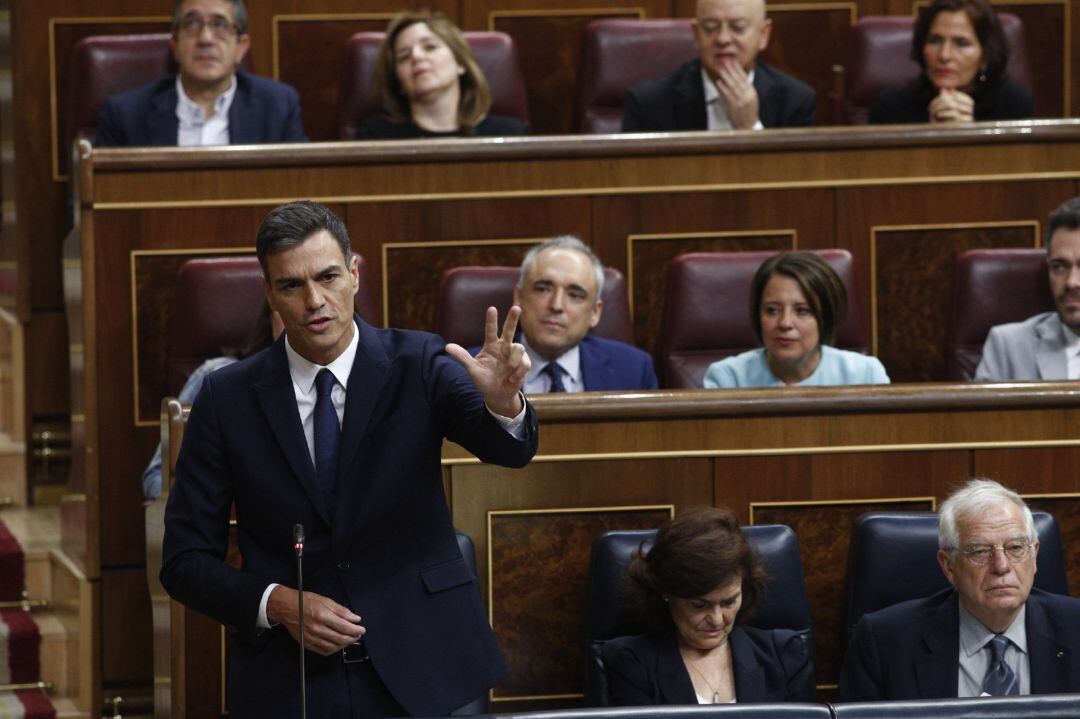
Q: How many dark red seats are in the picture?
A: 8